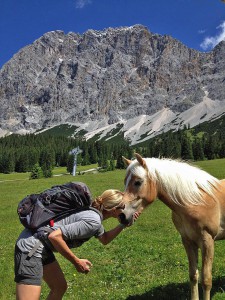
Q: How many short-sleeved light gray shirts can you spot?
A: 1